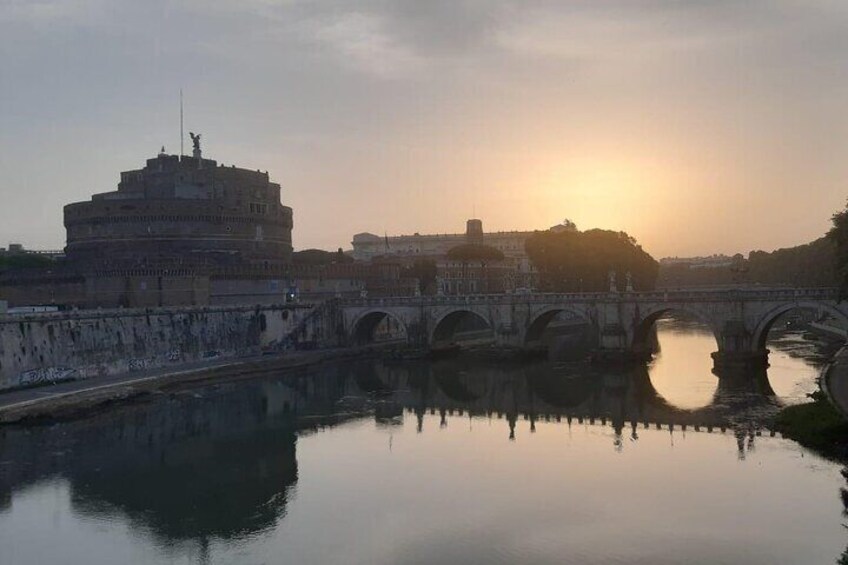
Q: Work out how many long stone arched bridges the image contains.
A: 1